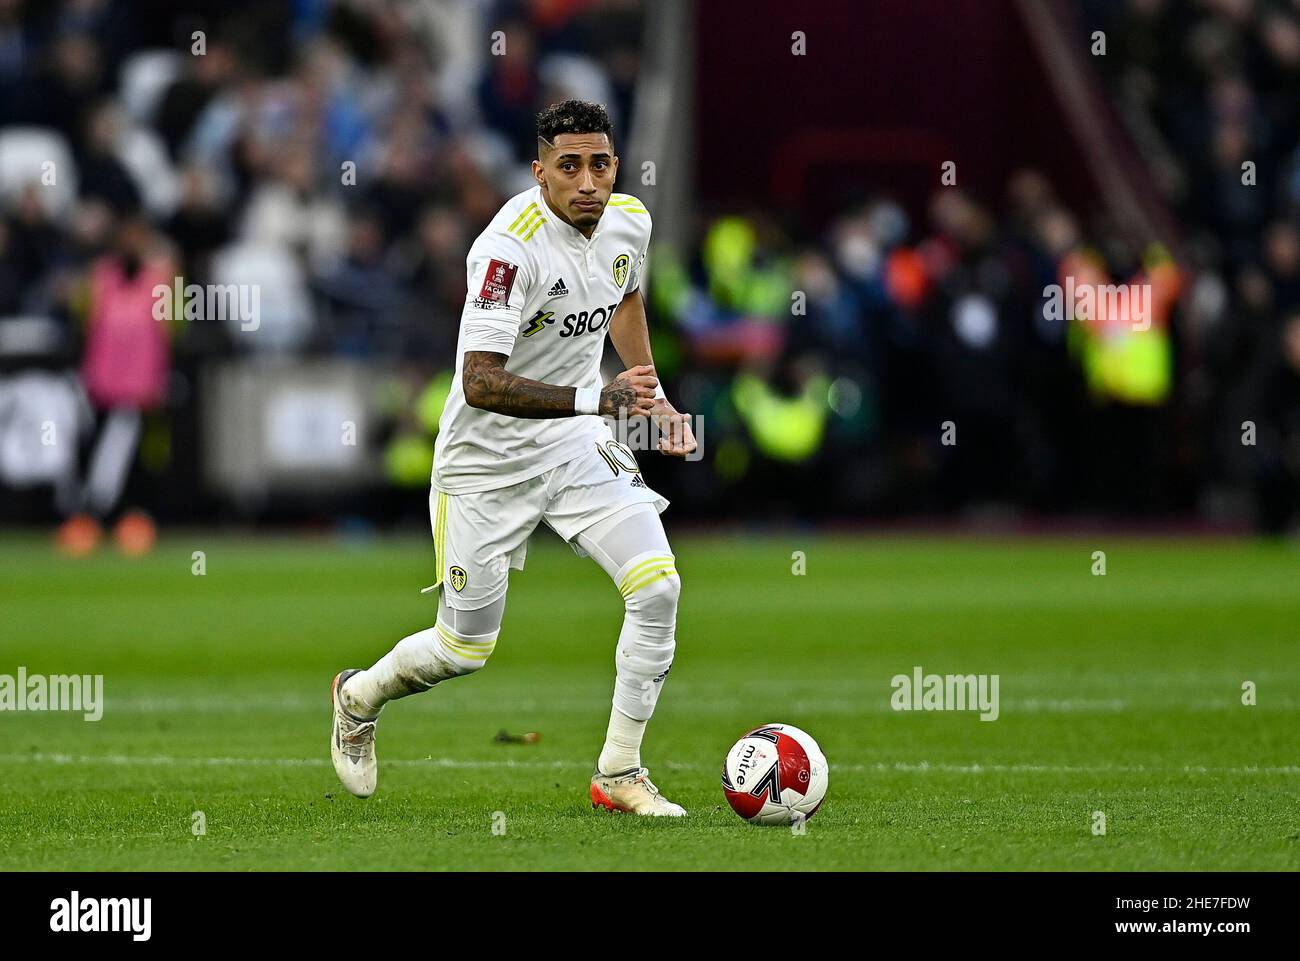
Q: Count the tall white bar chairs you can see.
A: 0